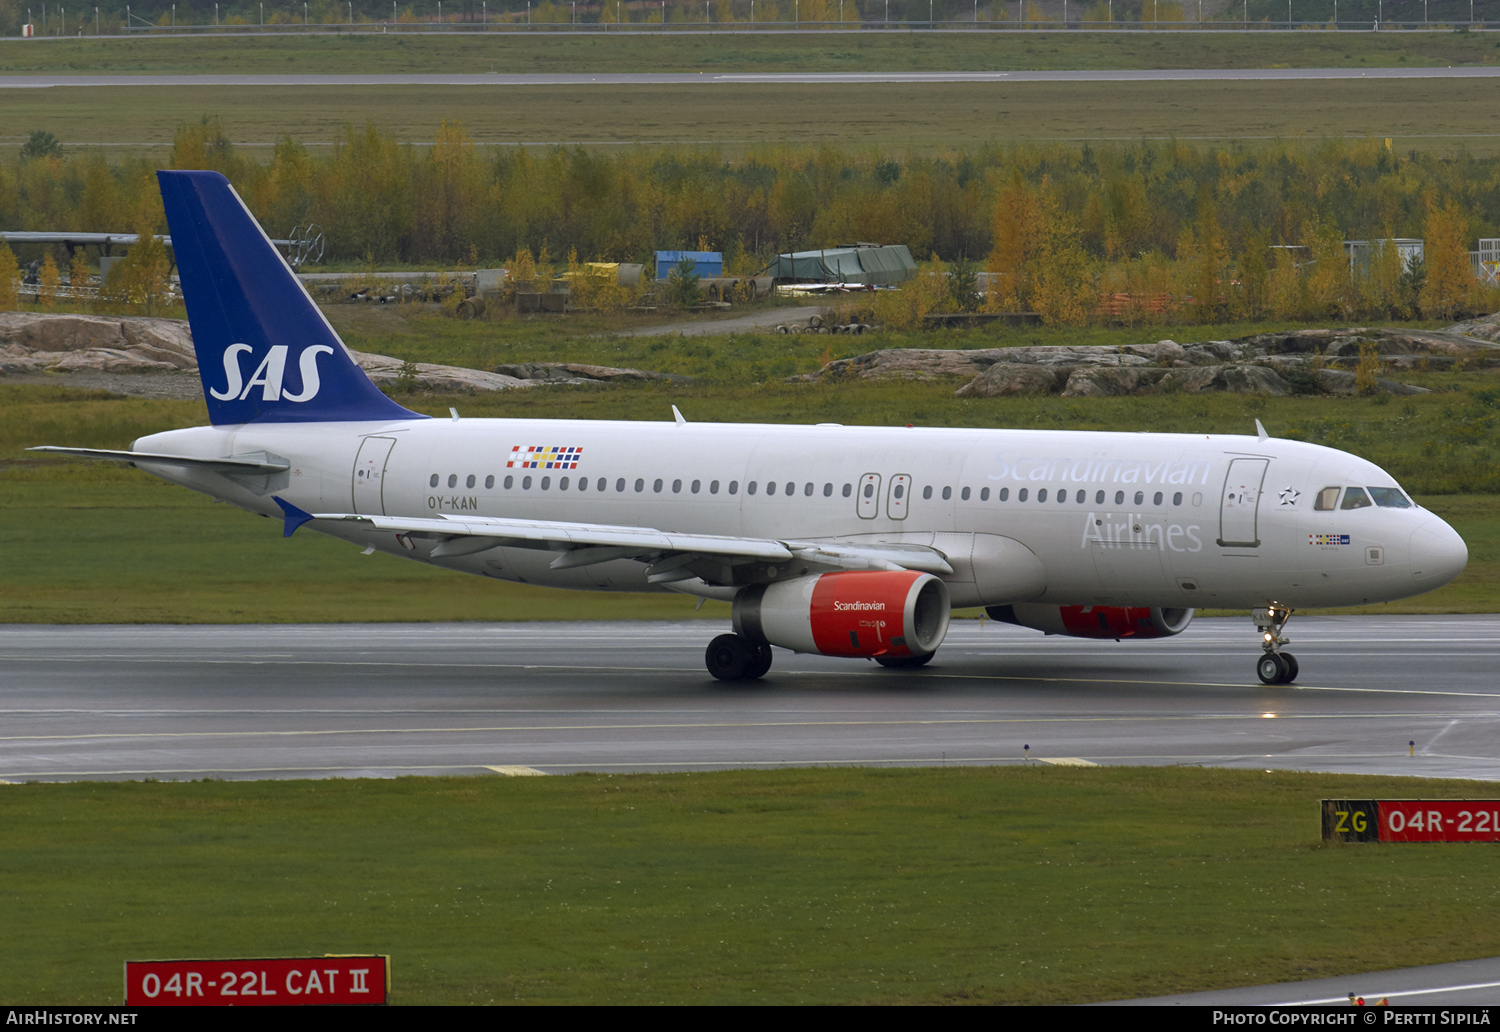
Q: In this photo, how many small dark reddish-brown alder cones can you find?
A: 0